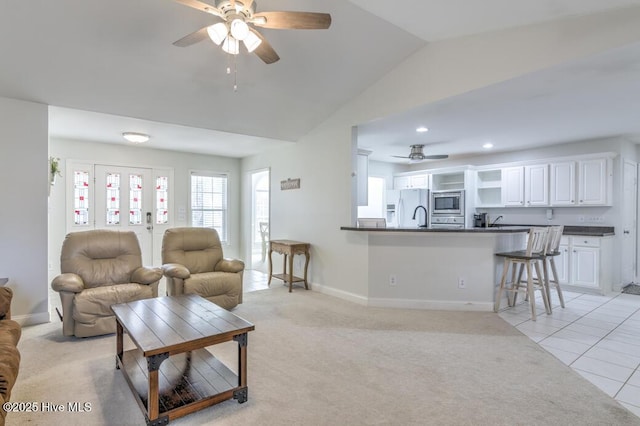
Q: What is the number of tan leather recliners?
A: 2